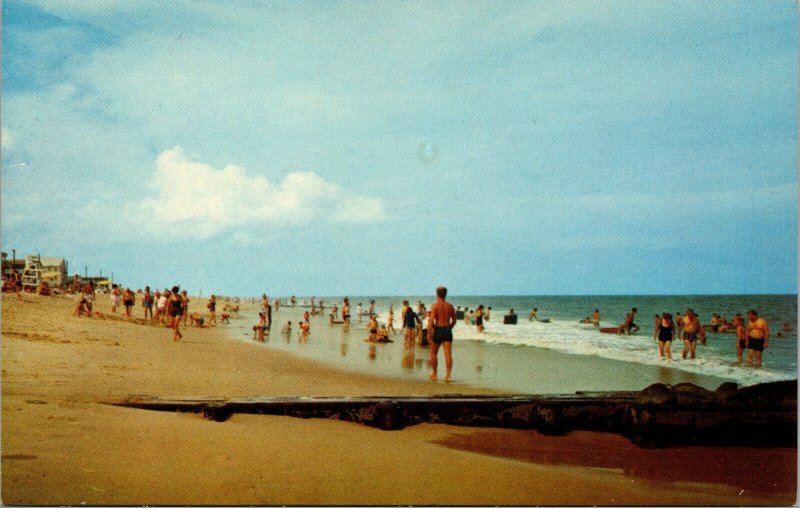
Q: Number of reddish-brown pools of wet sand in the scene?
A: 1